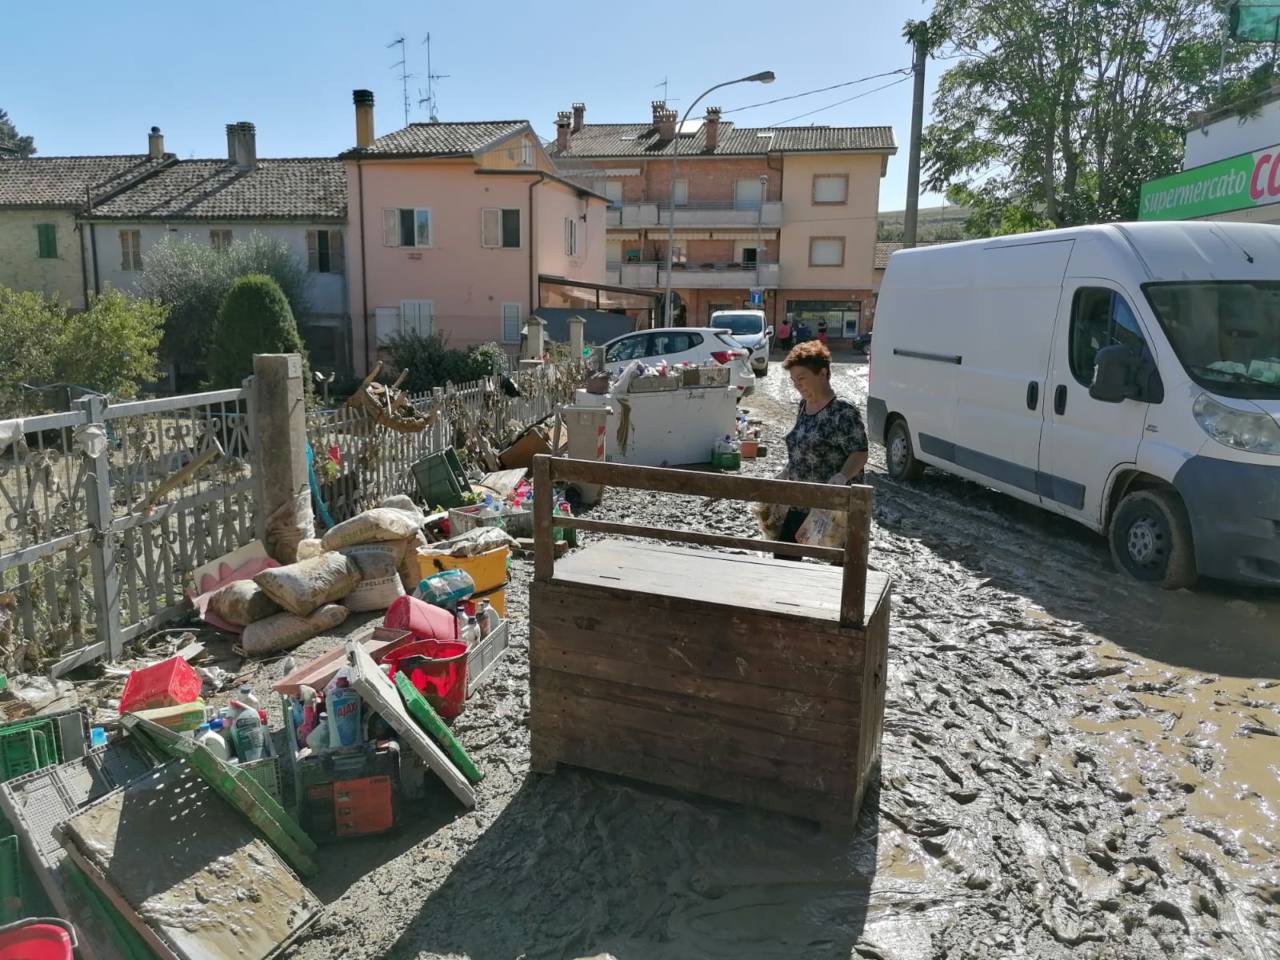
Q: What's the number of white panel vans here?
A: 2